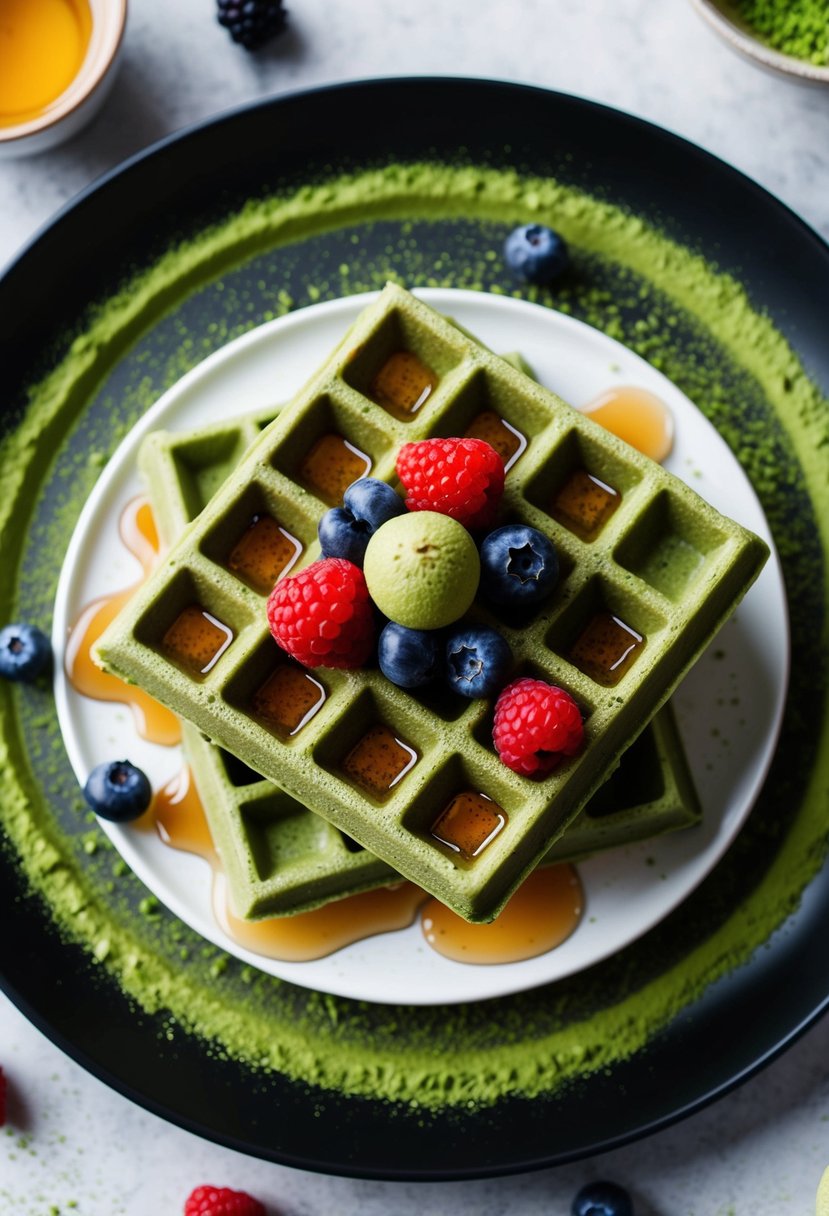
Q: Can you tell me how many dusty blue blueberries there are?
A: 9